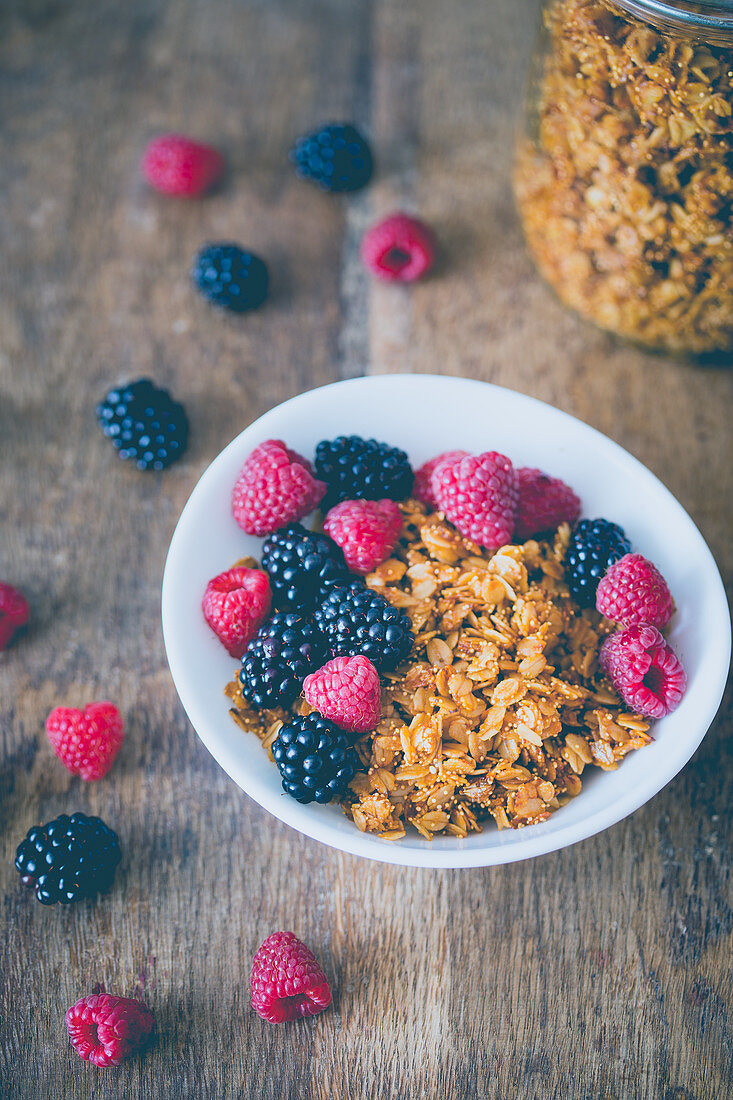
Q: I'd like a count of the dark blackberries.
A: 10